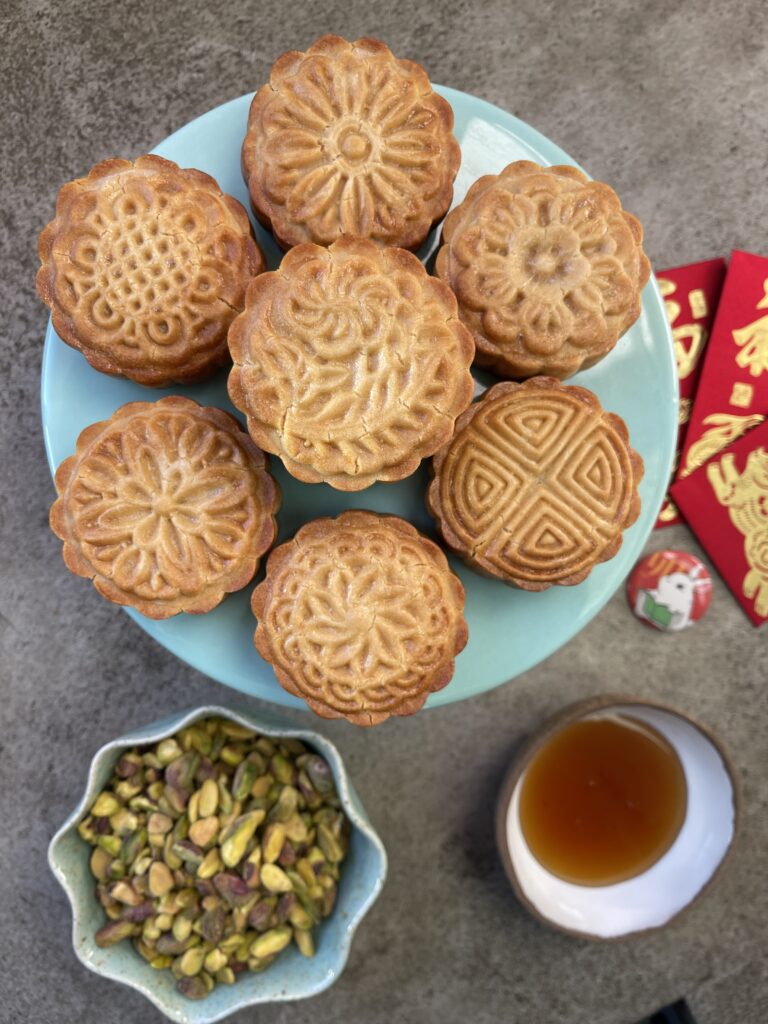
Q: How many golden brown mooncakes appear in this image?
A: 7